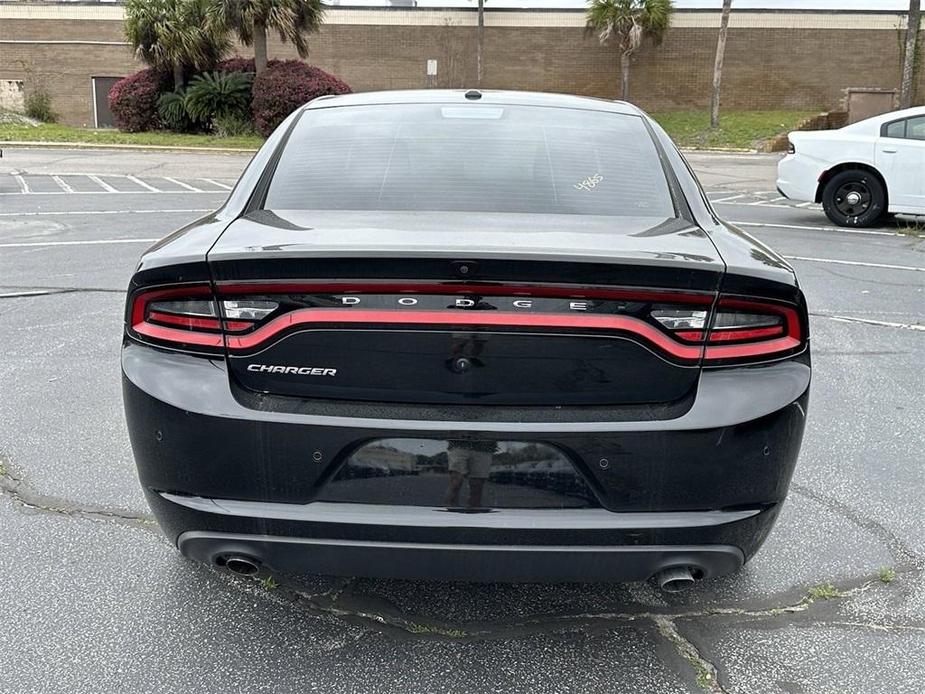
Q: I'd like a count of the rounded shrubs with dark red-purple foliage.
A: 2